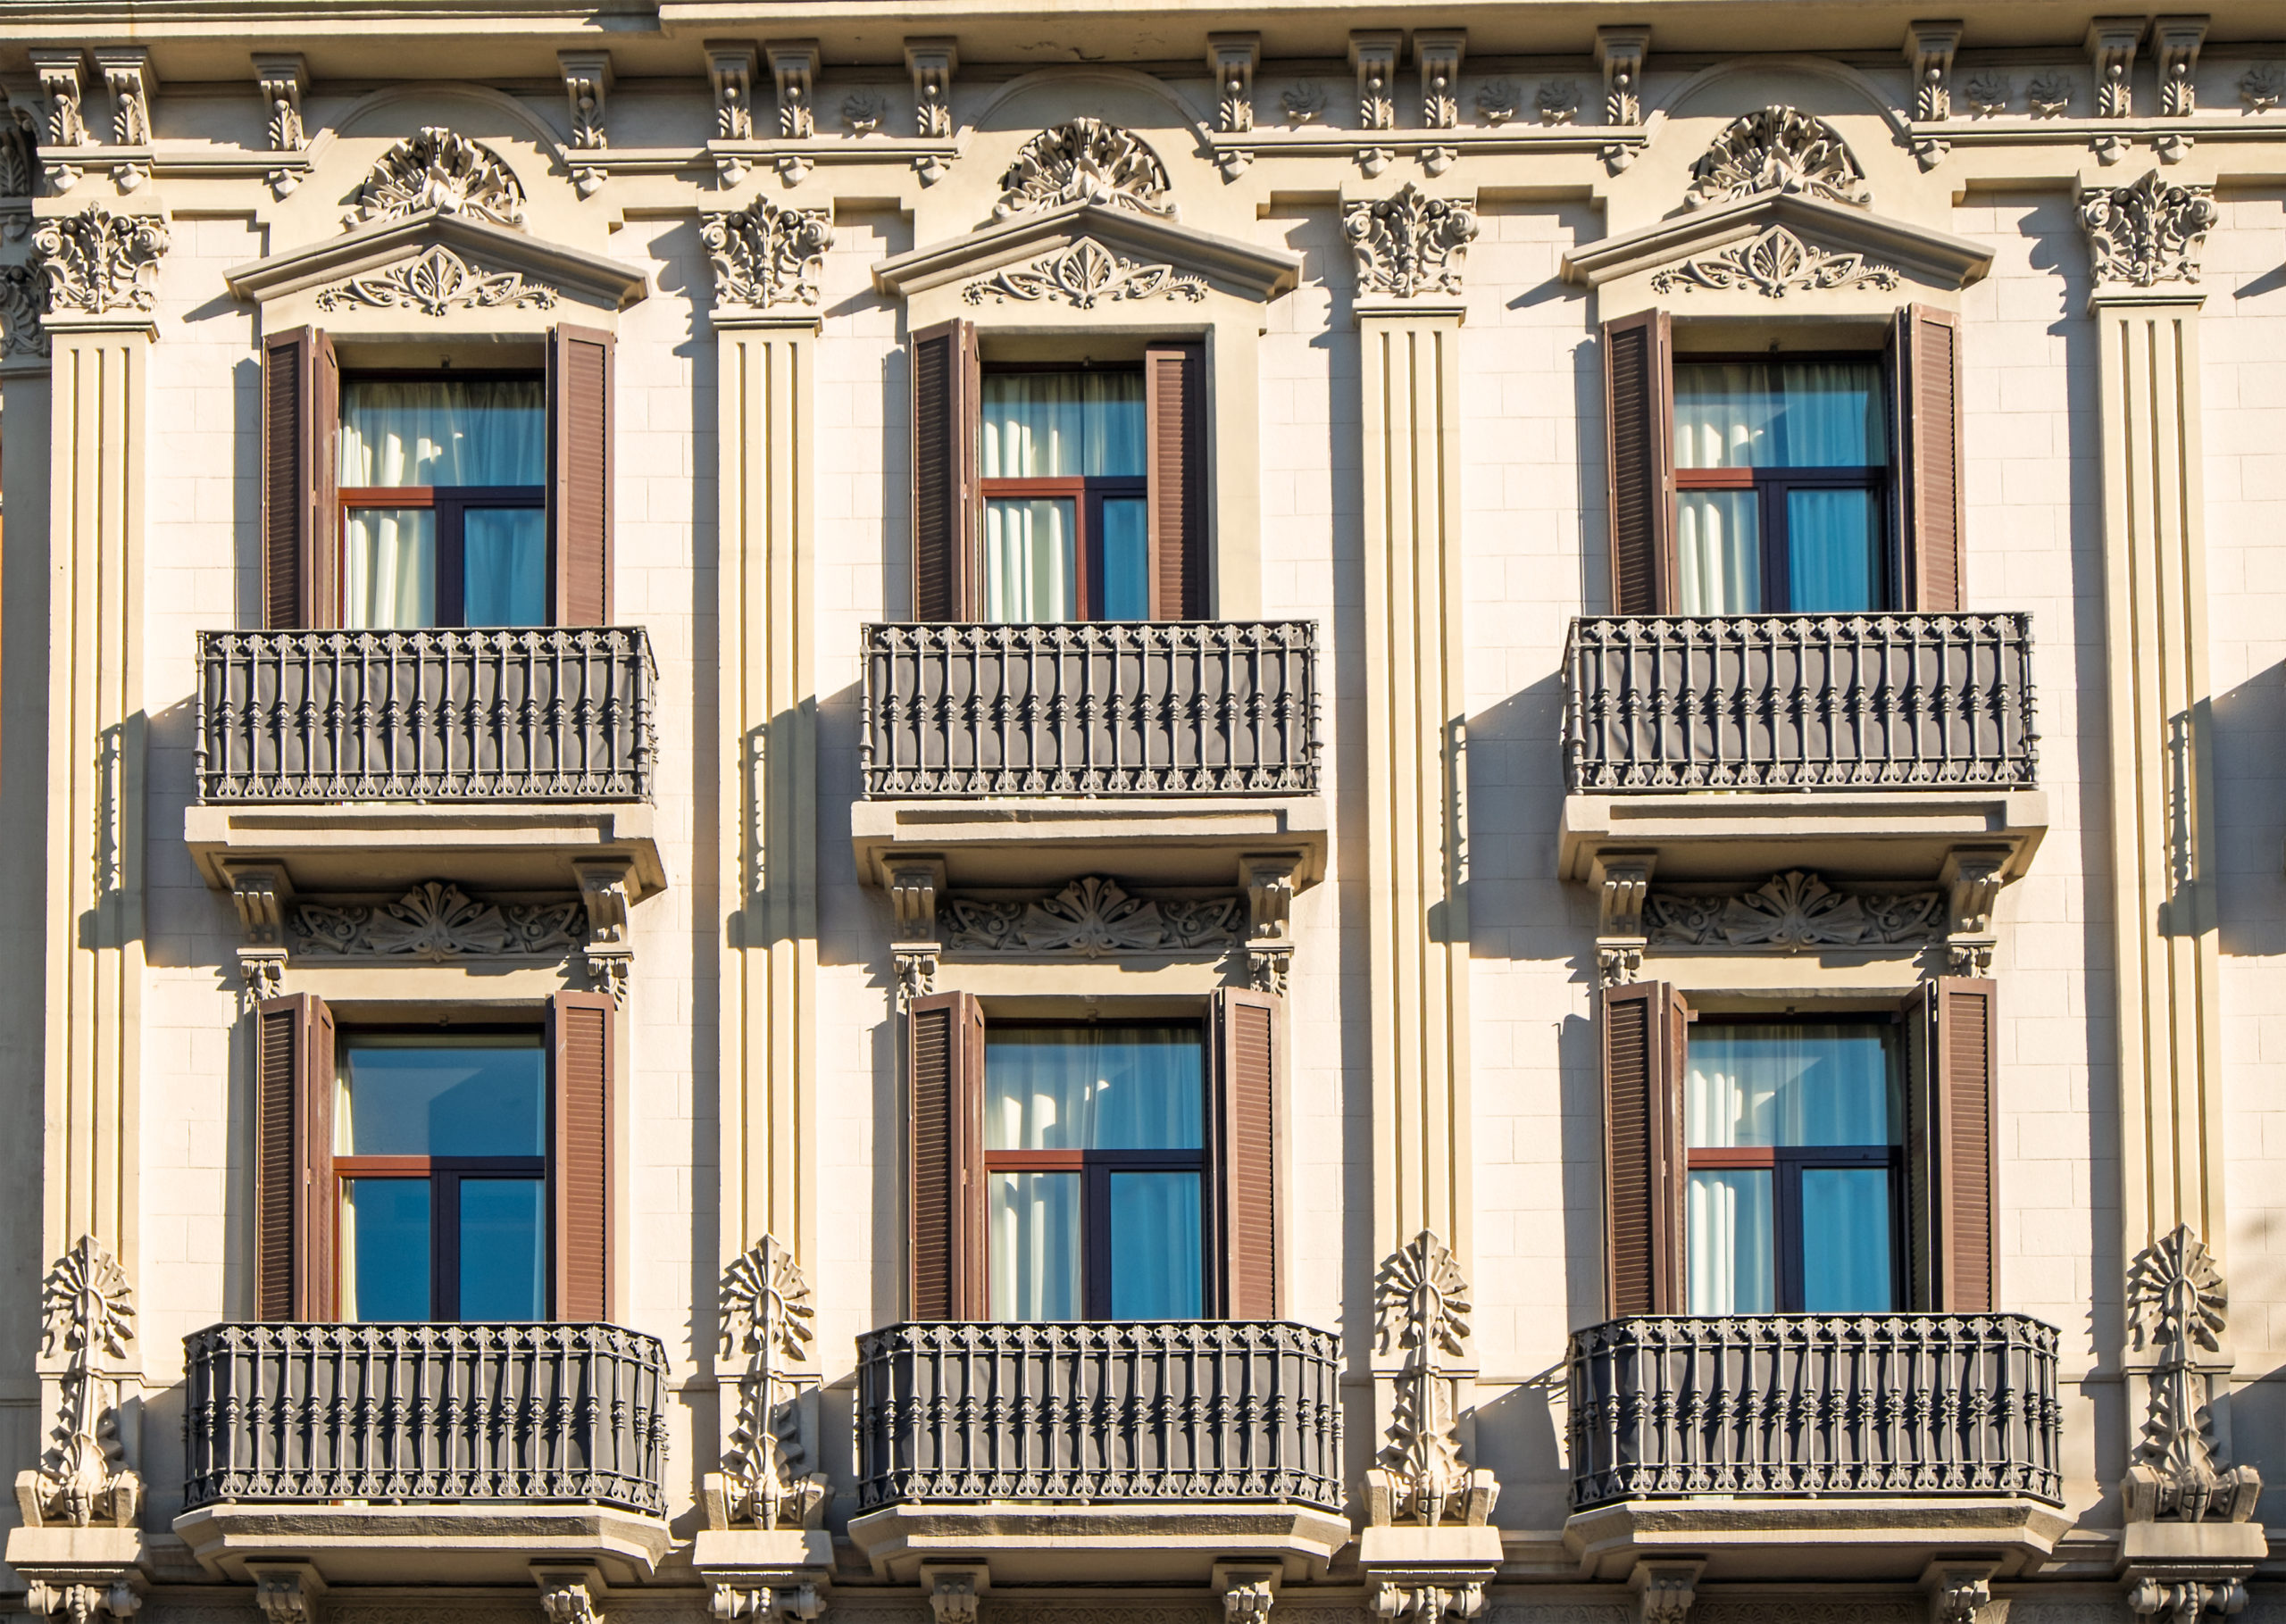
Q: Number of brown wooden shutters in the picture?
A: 12